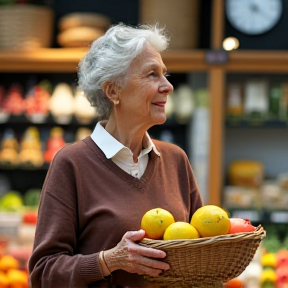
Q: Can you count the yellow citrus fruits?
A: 3